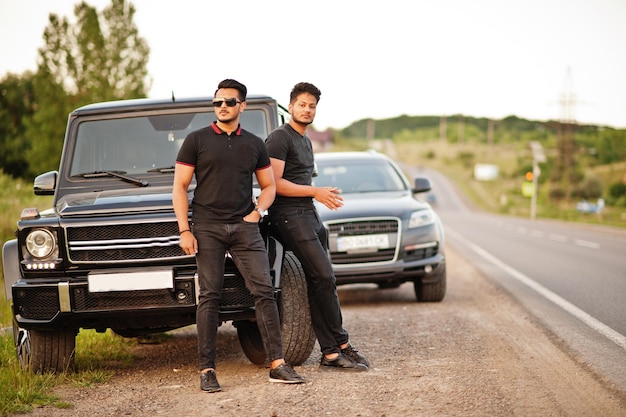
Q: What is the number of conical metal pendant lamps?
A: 0